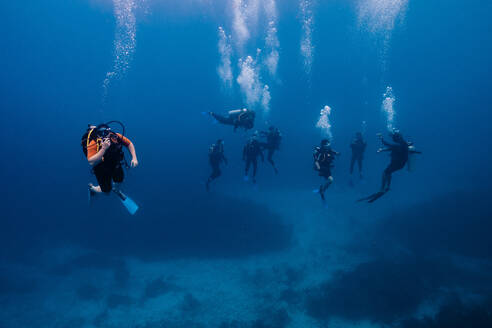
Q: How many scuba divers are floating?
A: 8